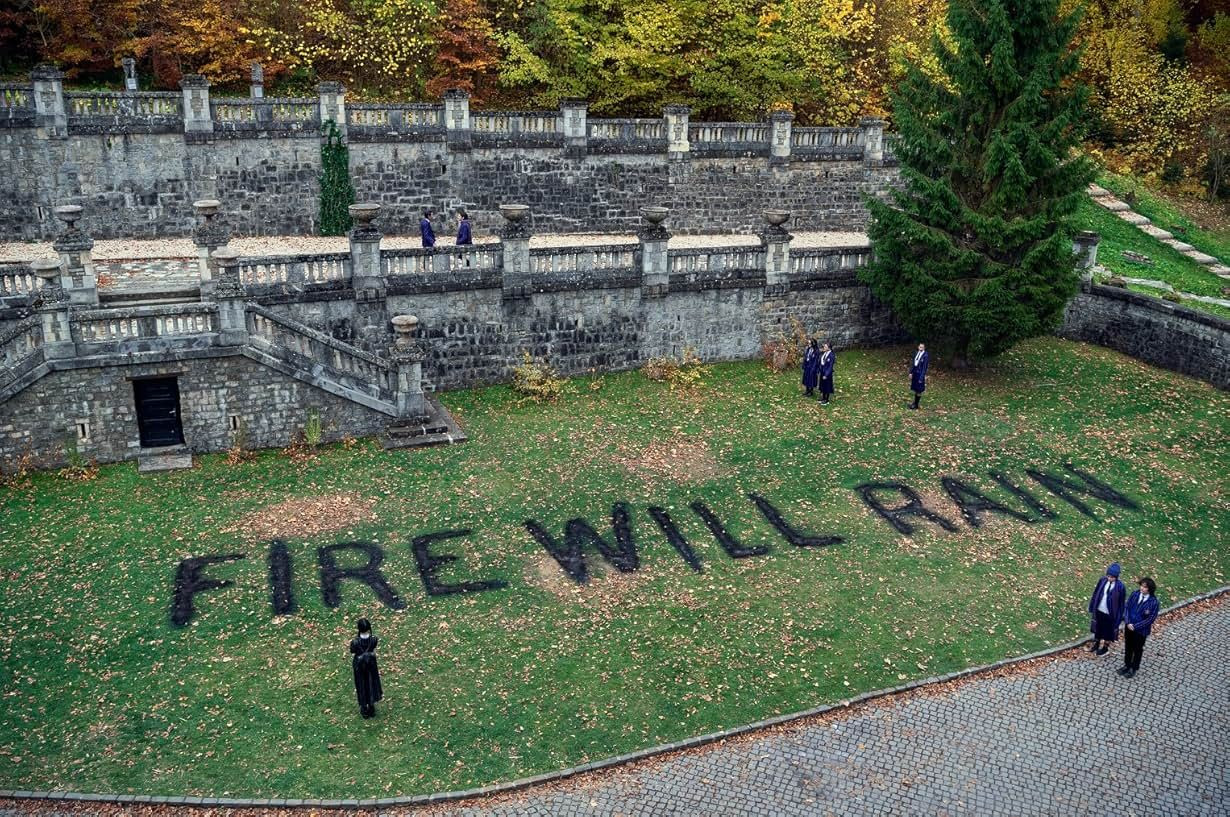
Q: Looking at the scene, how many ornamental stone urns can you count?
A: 9